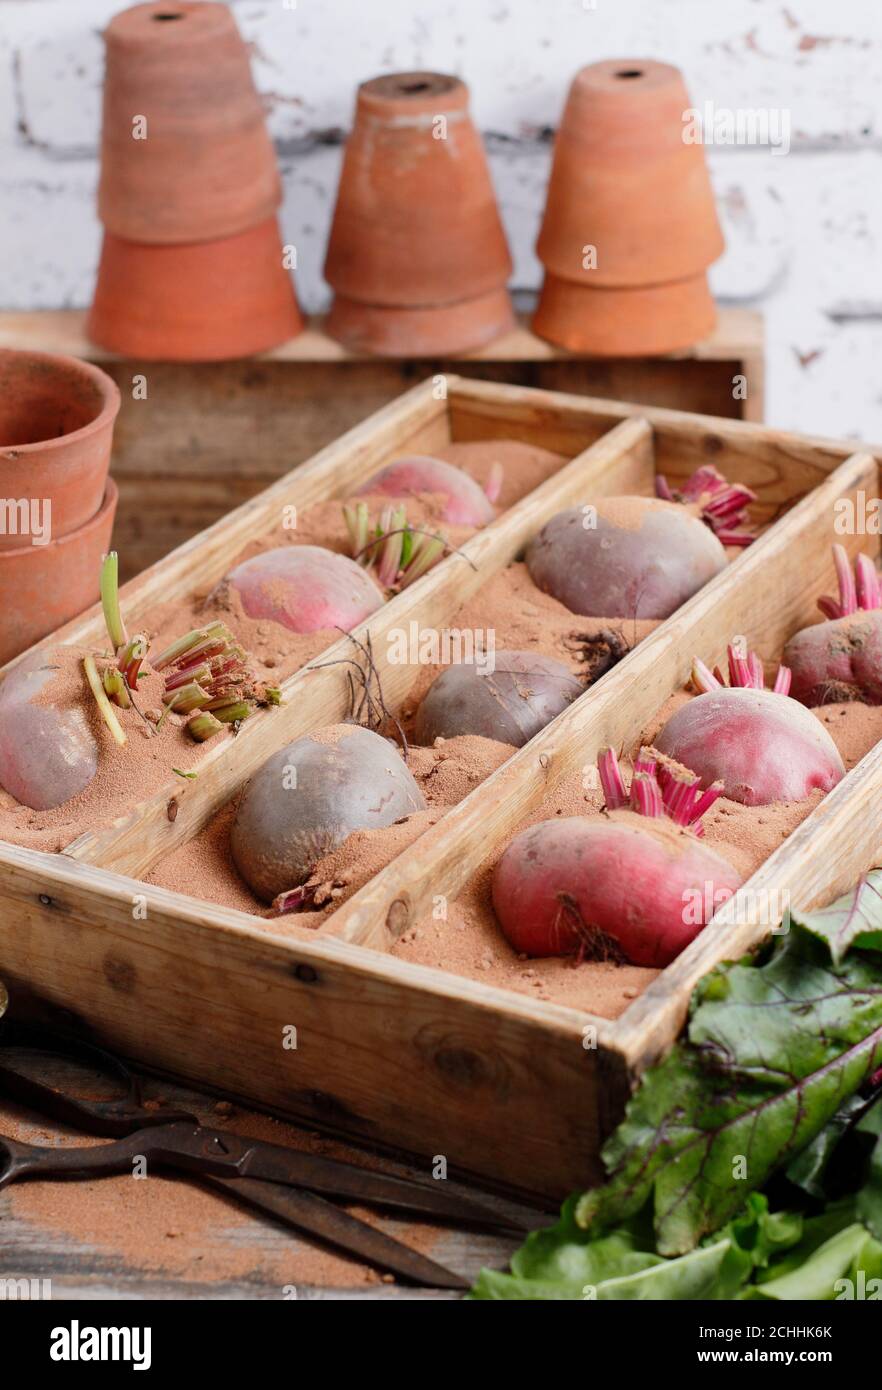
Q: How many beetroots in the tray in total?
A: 9